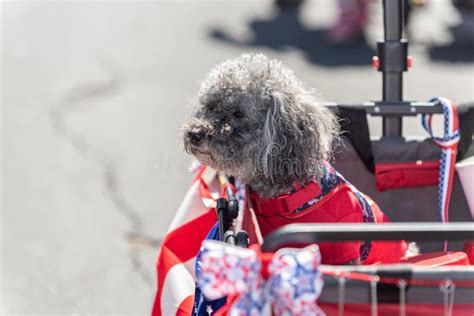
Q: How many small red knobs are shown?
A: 2